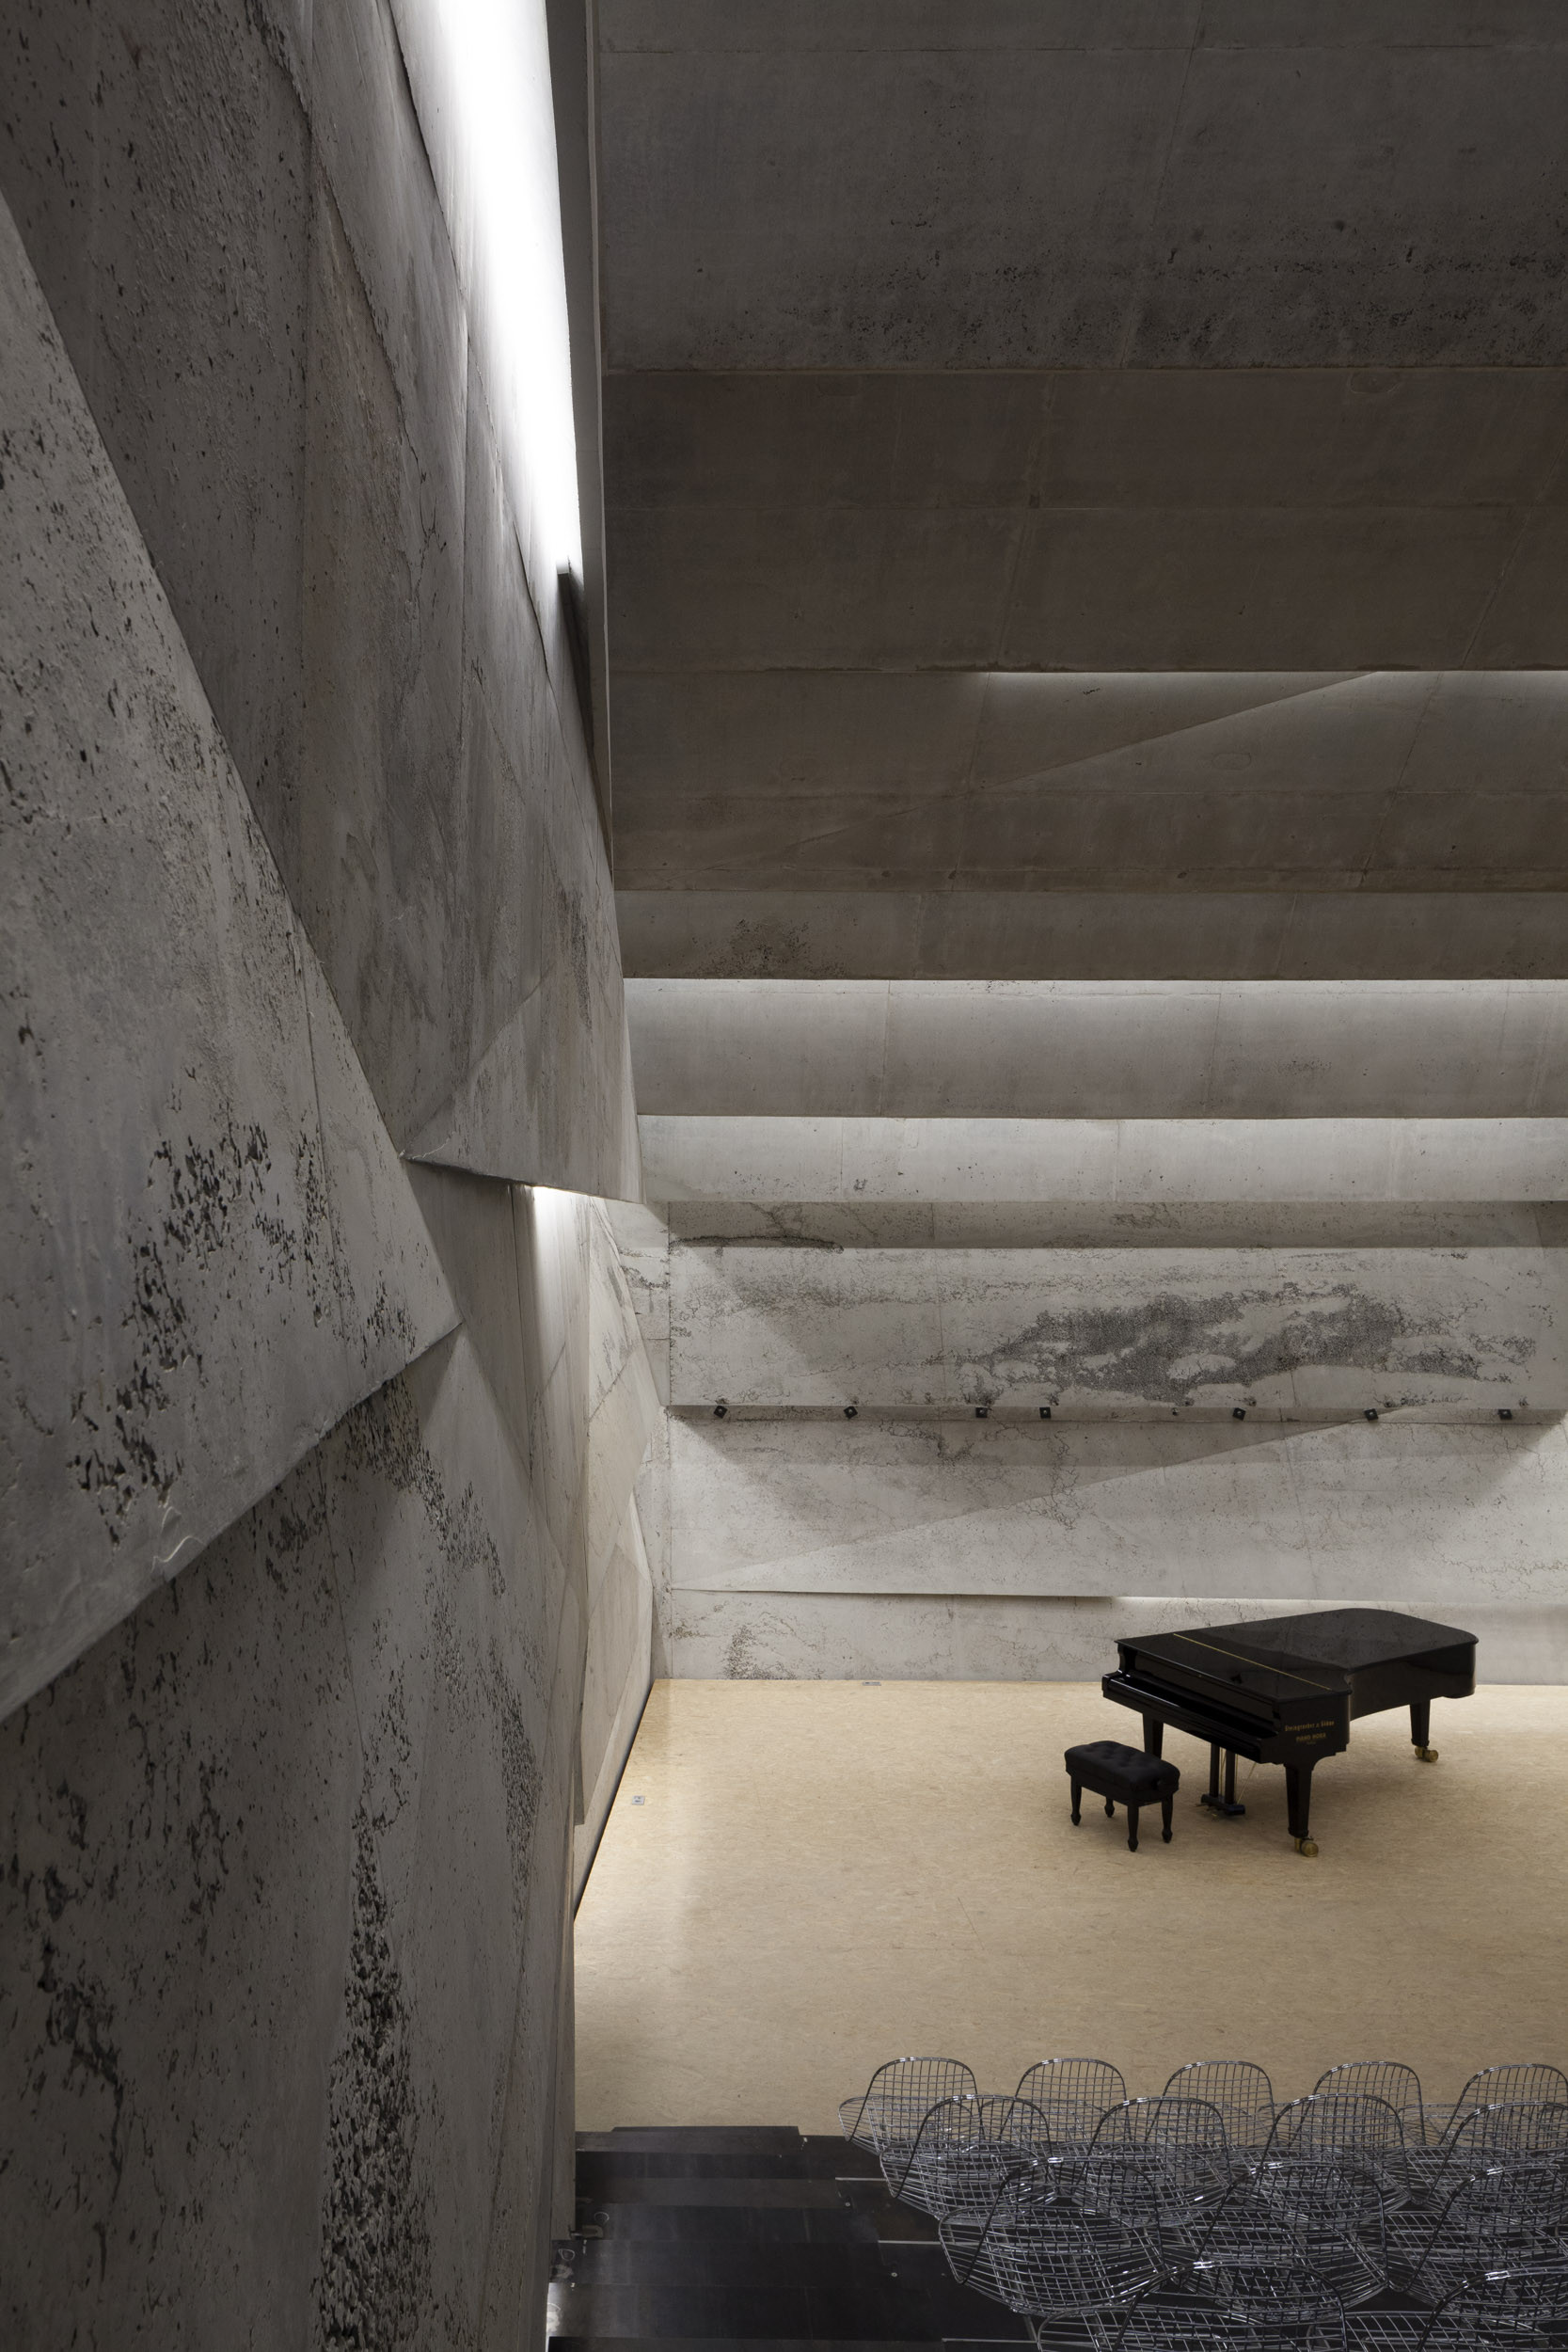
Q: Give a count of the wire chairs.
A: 14